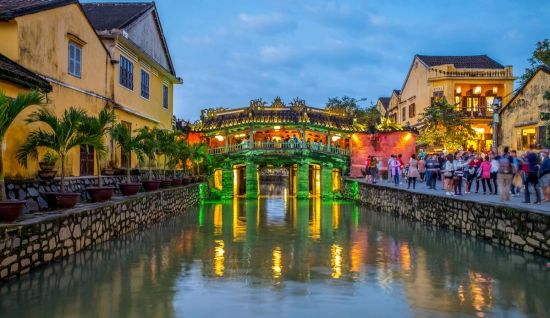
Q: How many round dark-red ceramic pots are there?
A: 10